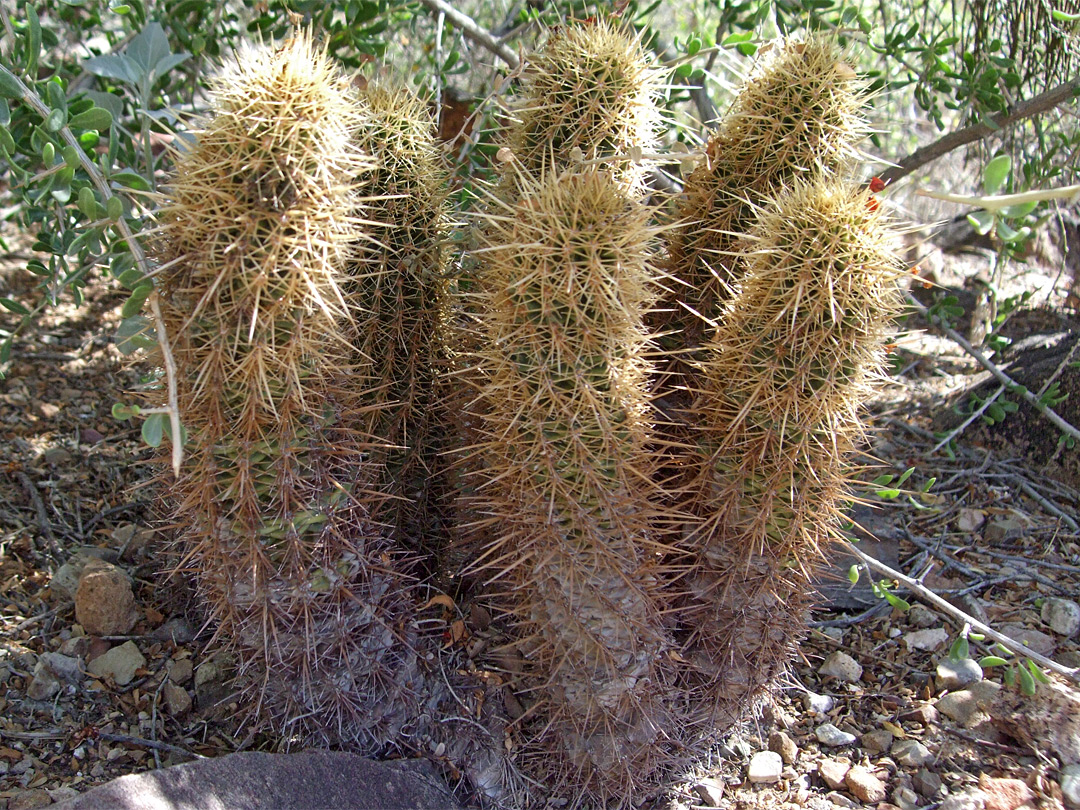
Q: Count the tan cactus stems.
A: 6